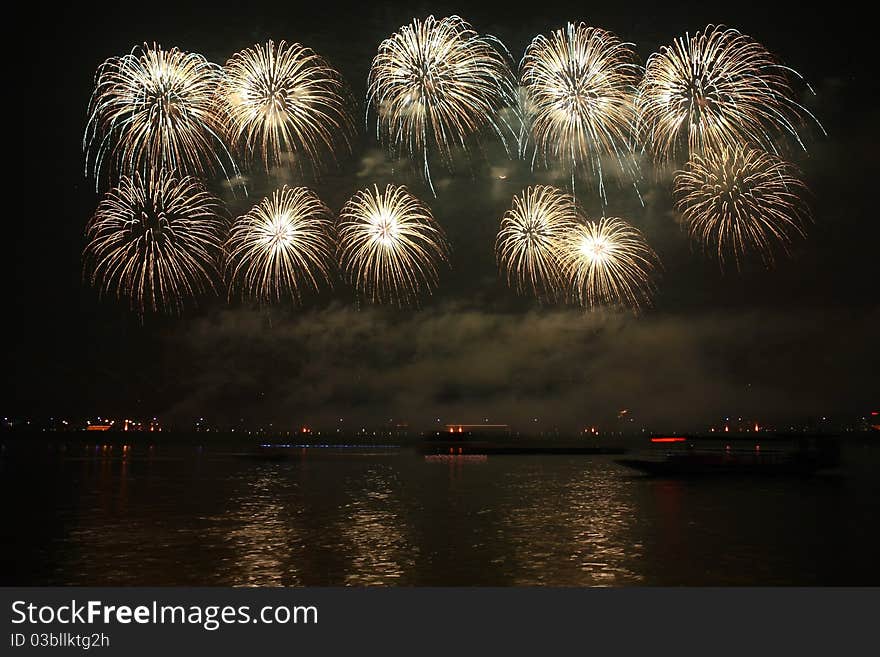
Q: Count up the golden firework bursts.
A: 11